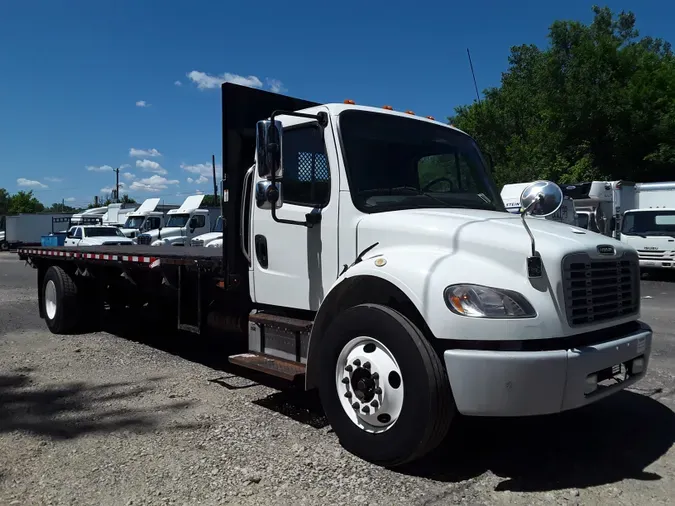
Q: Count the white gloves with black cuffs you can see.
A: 0